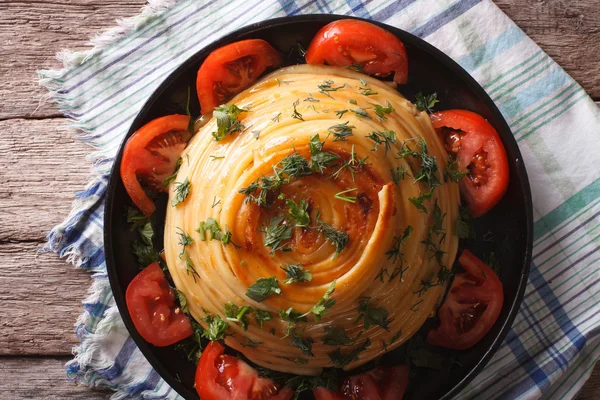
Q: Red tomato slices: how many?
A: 8